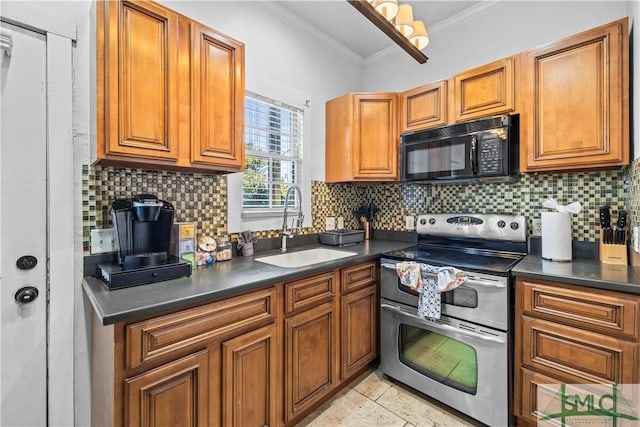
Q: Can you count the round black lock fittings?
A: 2